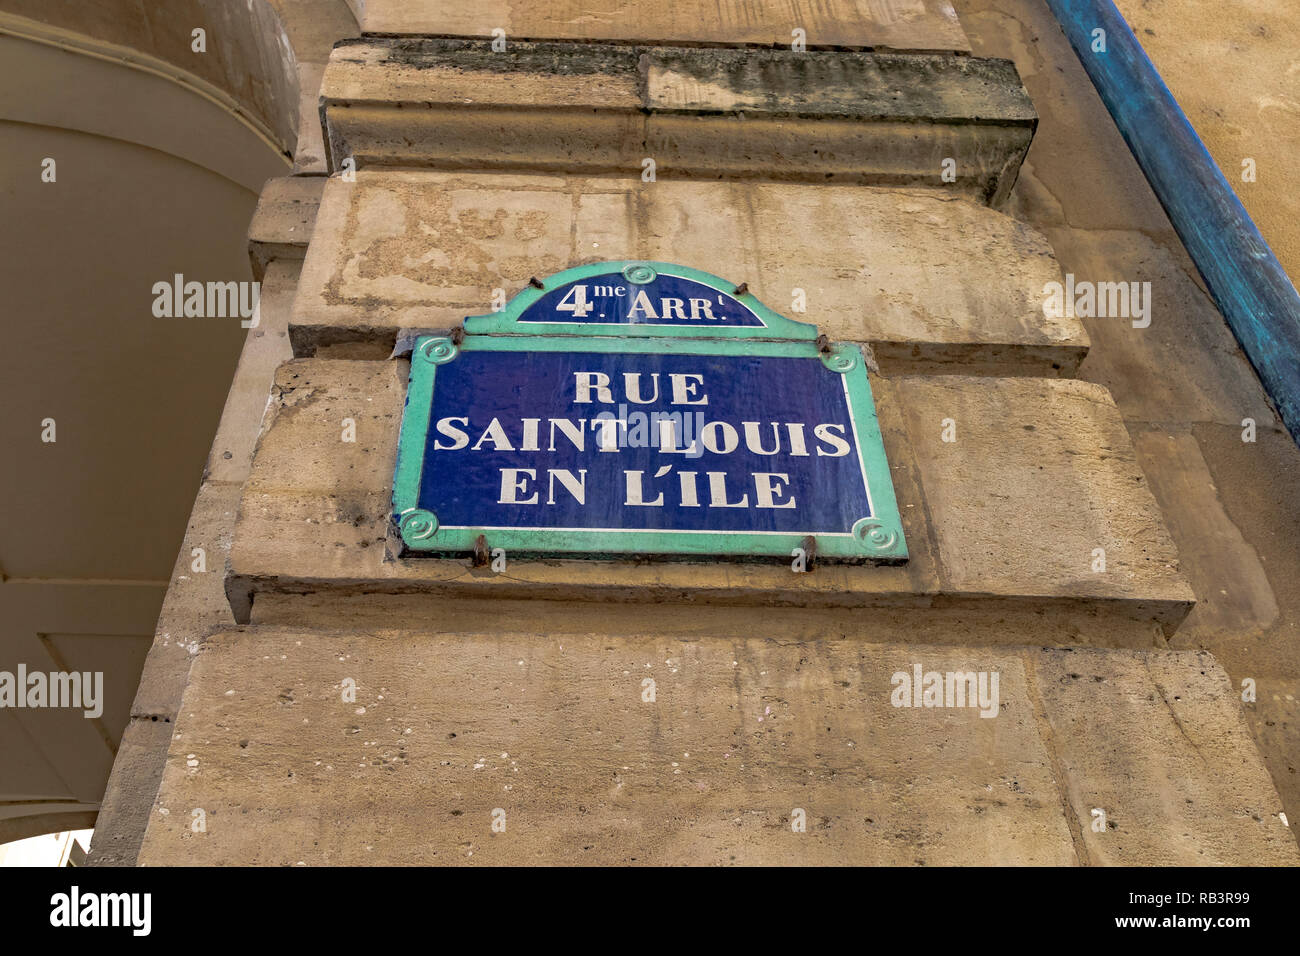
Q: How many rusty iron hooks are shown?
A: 6